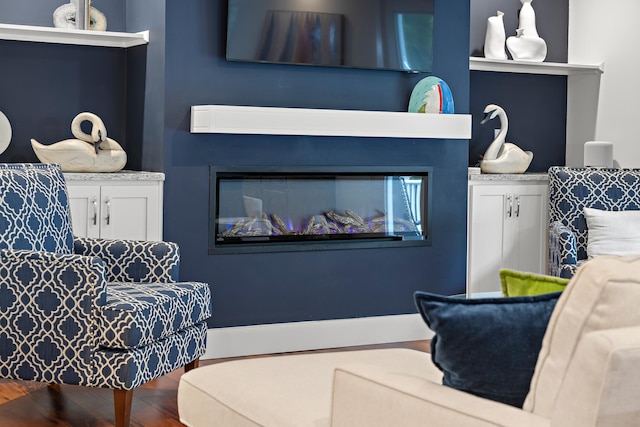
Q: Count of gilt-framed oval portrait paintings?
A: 0